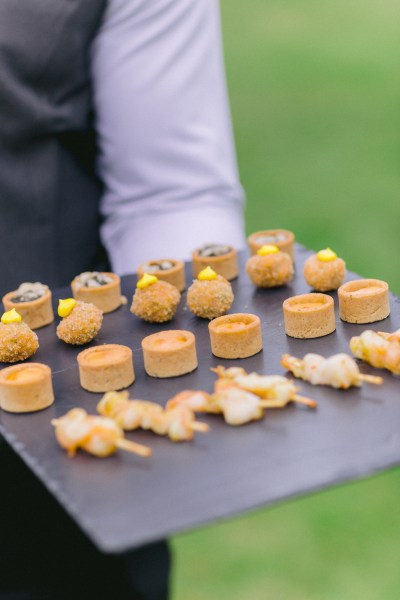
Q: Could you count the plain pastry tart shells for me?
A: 6